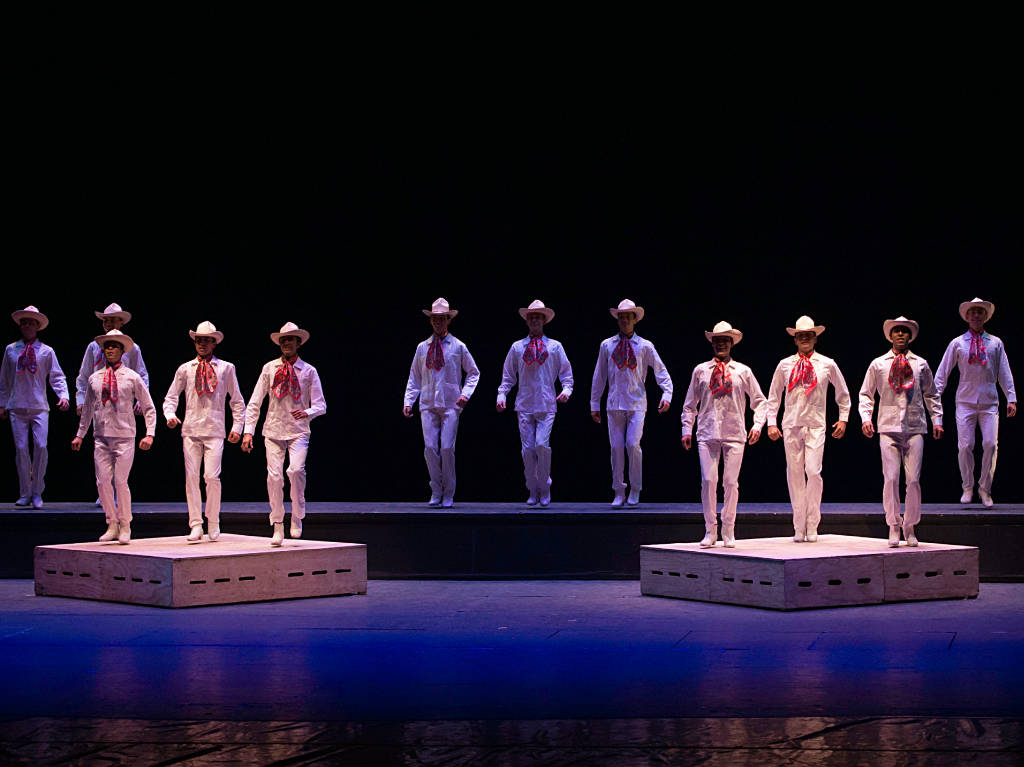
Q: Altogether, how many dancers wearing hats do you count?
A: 12